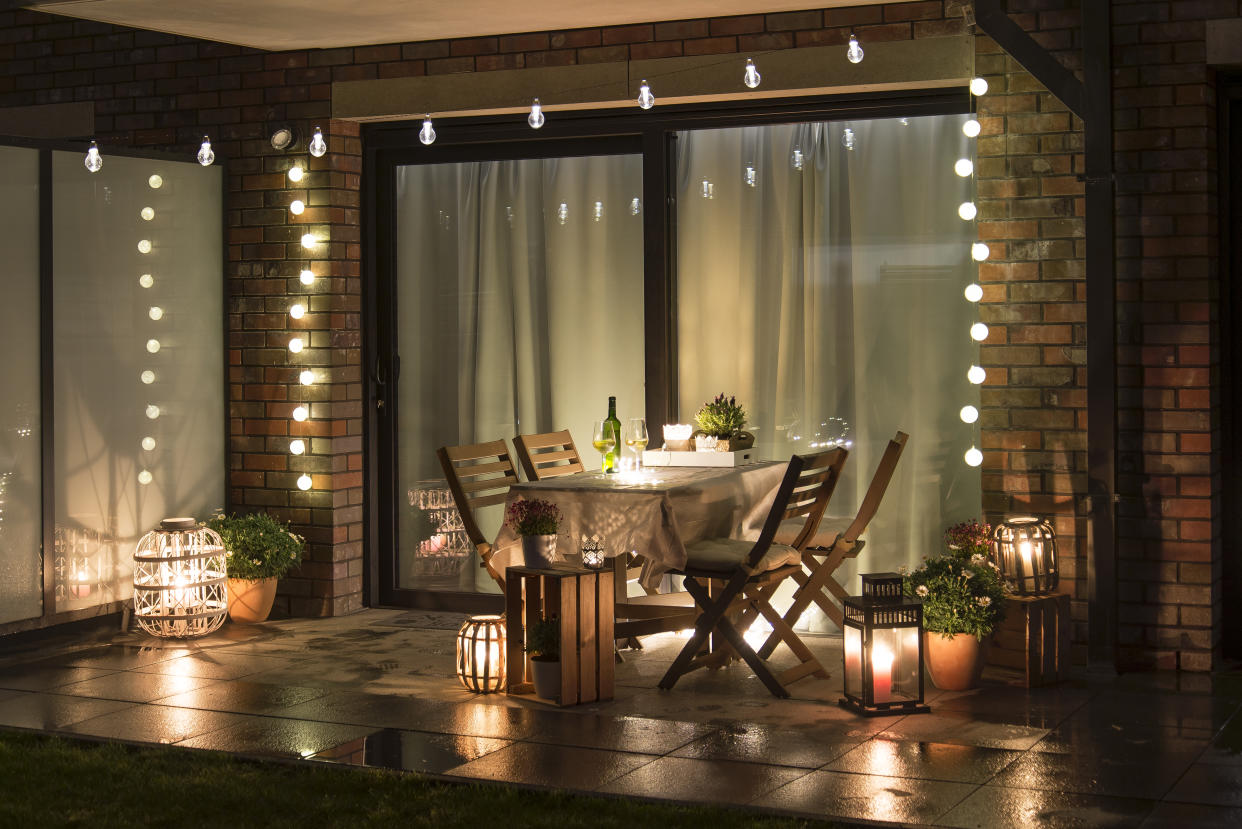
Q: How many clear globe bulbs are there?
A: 8